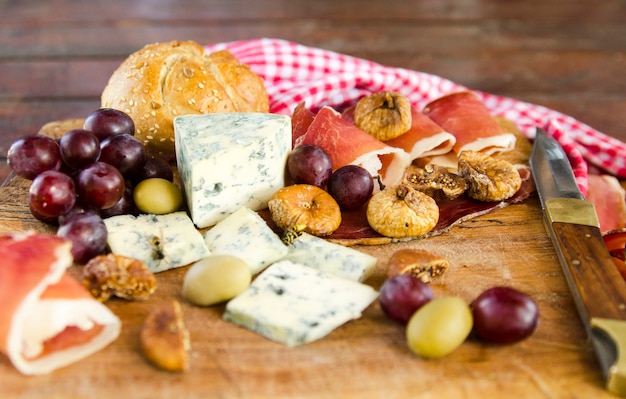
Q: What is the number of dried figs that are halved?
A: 4